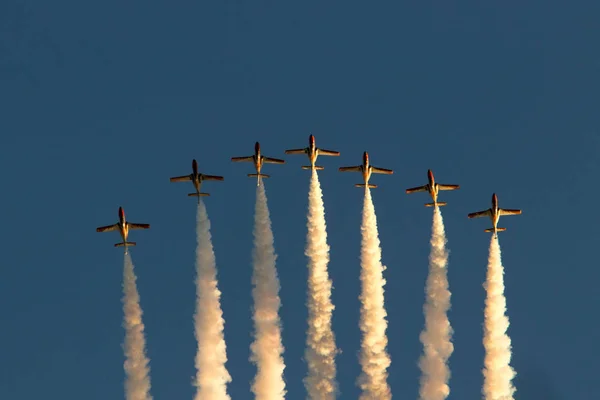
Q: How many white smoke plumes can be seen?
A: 7